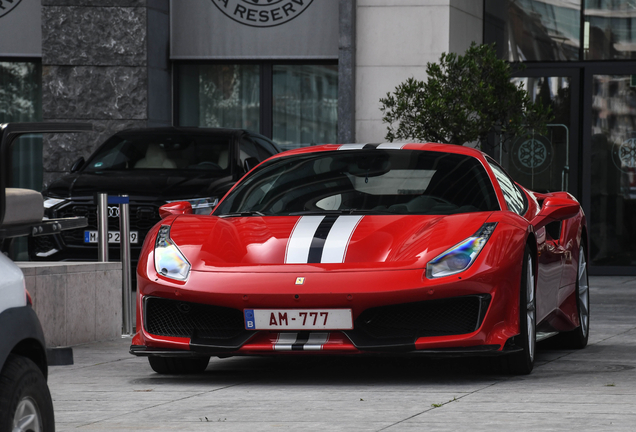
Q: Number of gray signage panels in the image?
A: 2